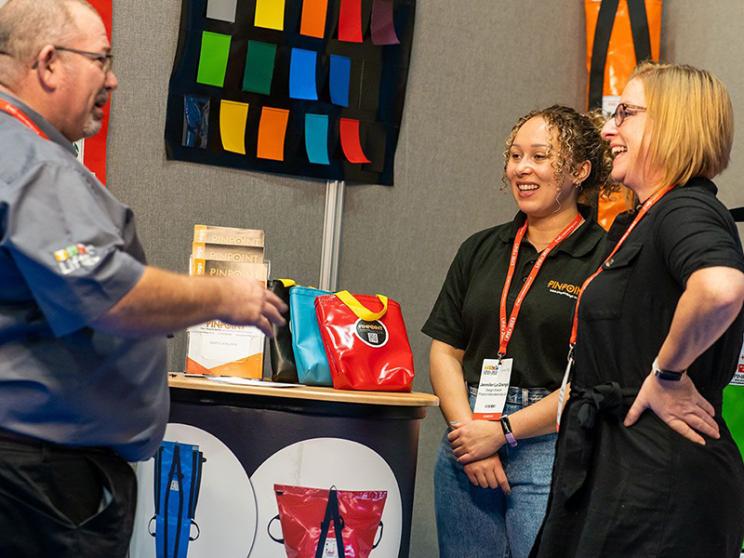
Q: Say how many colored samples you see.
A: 14